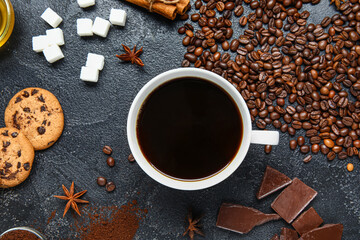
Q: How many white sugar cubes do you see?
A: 10